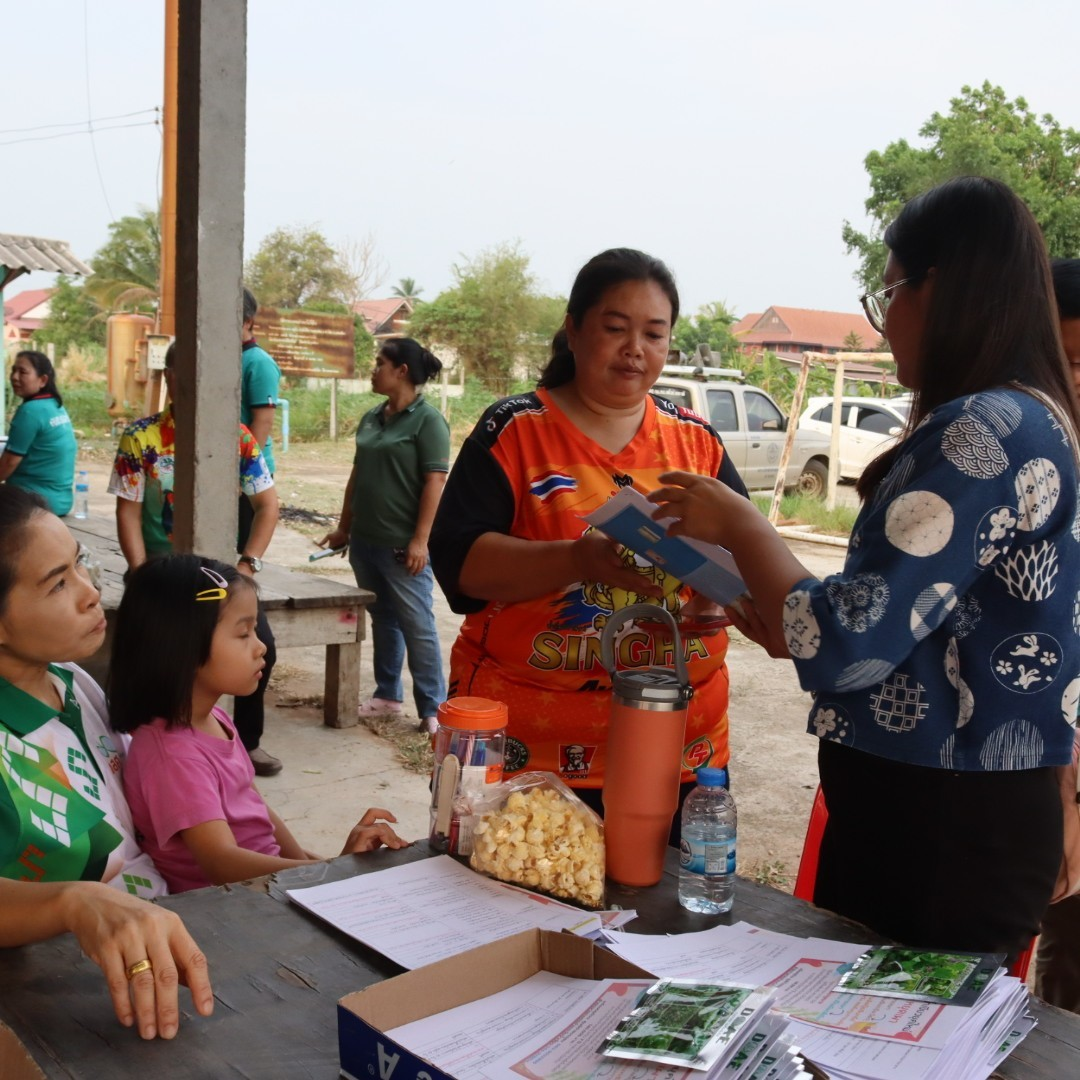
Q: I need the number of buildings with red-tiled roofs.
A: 3